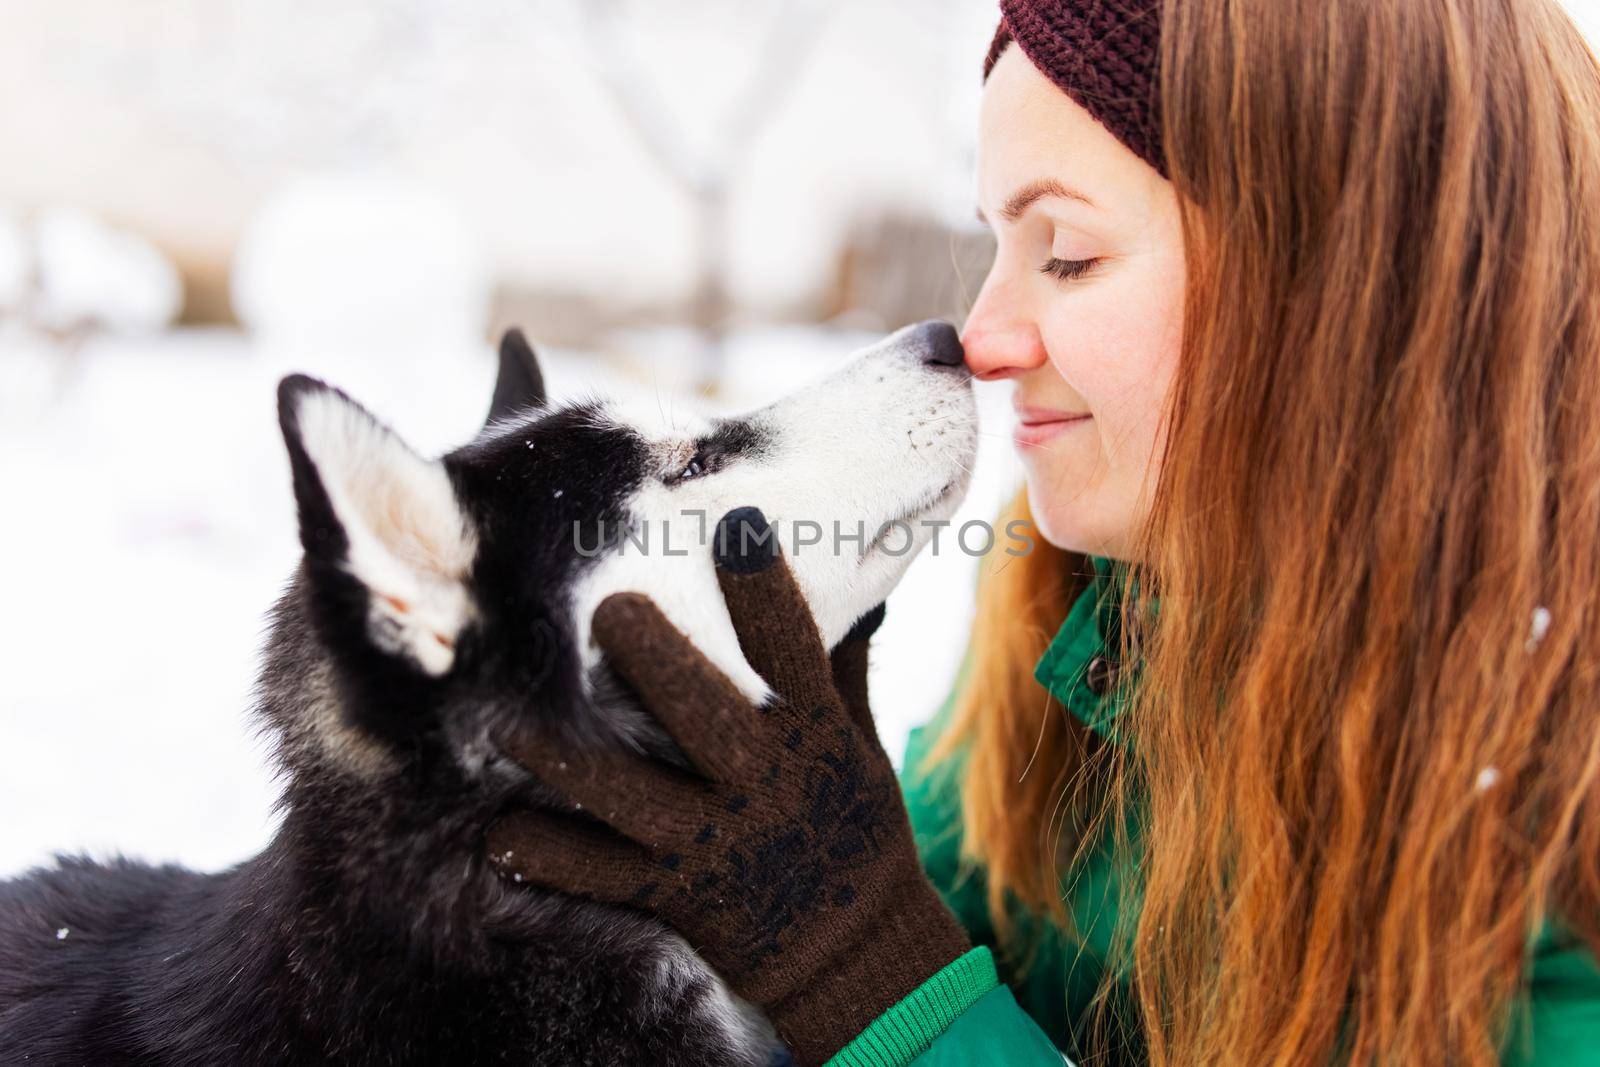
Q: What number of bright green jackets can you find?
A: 1